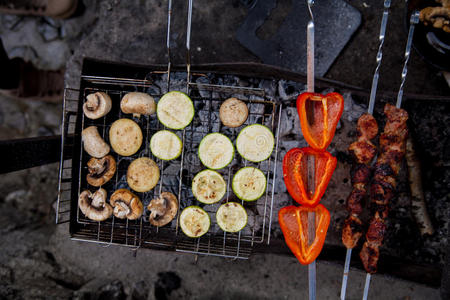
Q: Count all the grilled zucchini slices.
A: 8